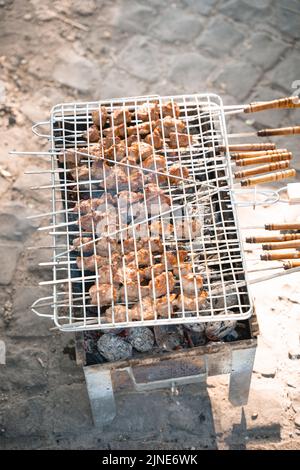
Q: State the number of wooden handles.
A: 13